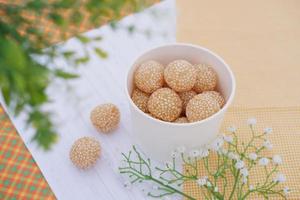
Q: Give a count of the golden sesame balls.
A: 11